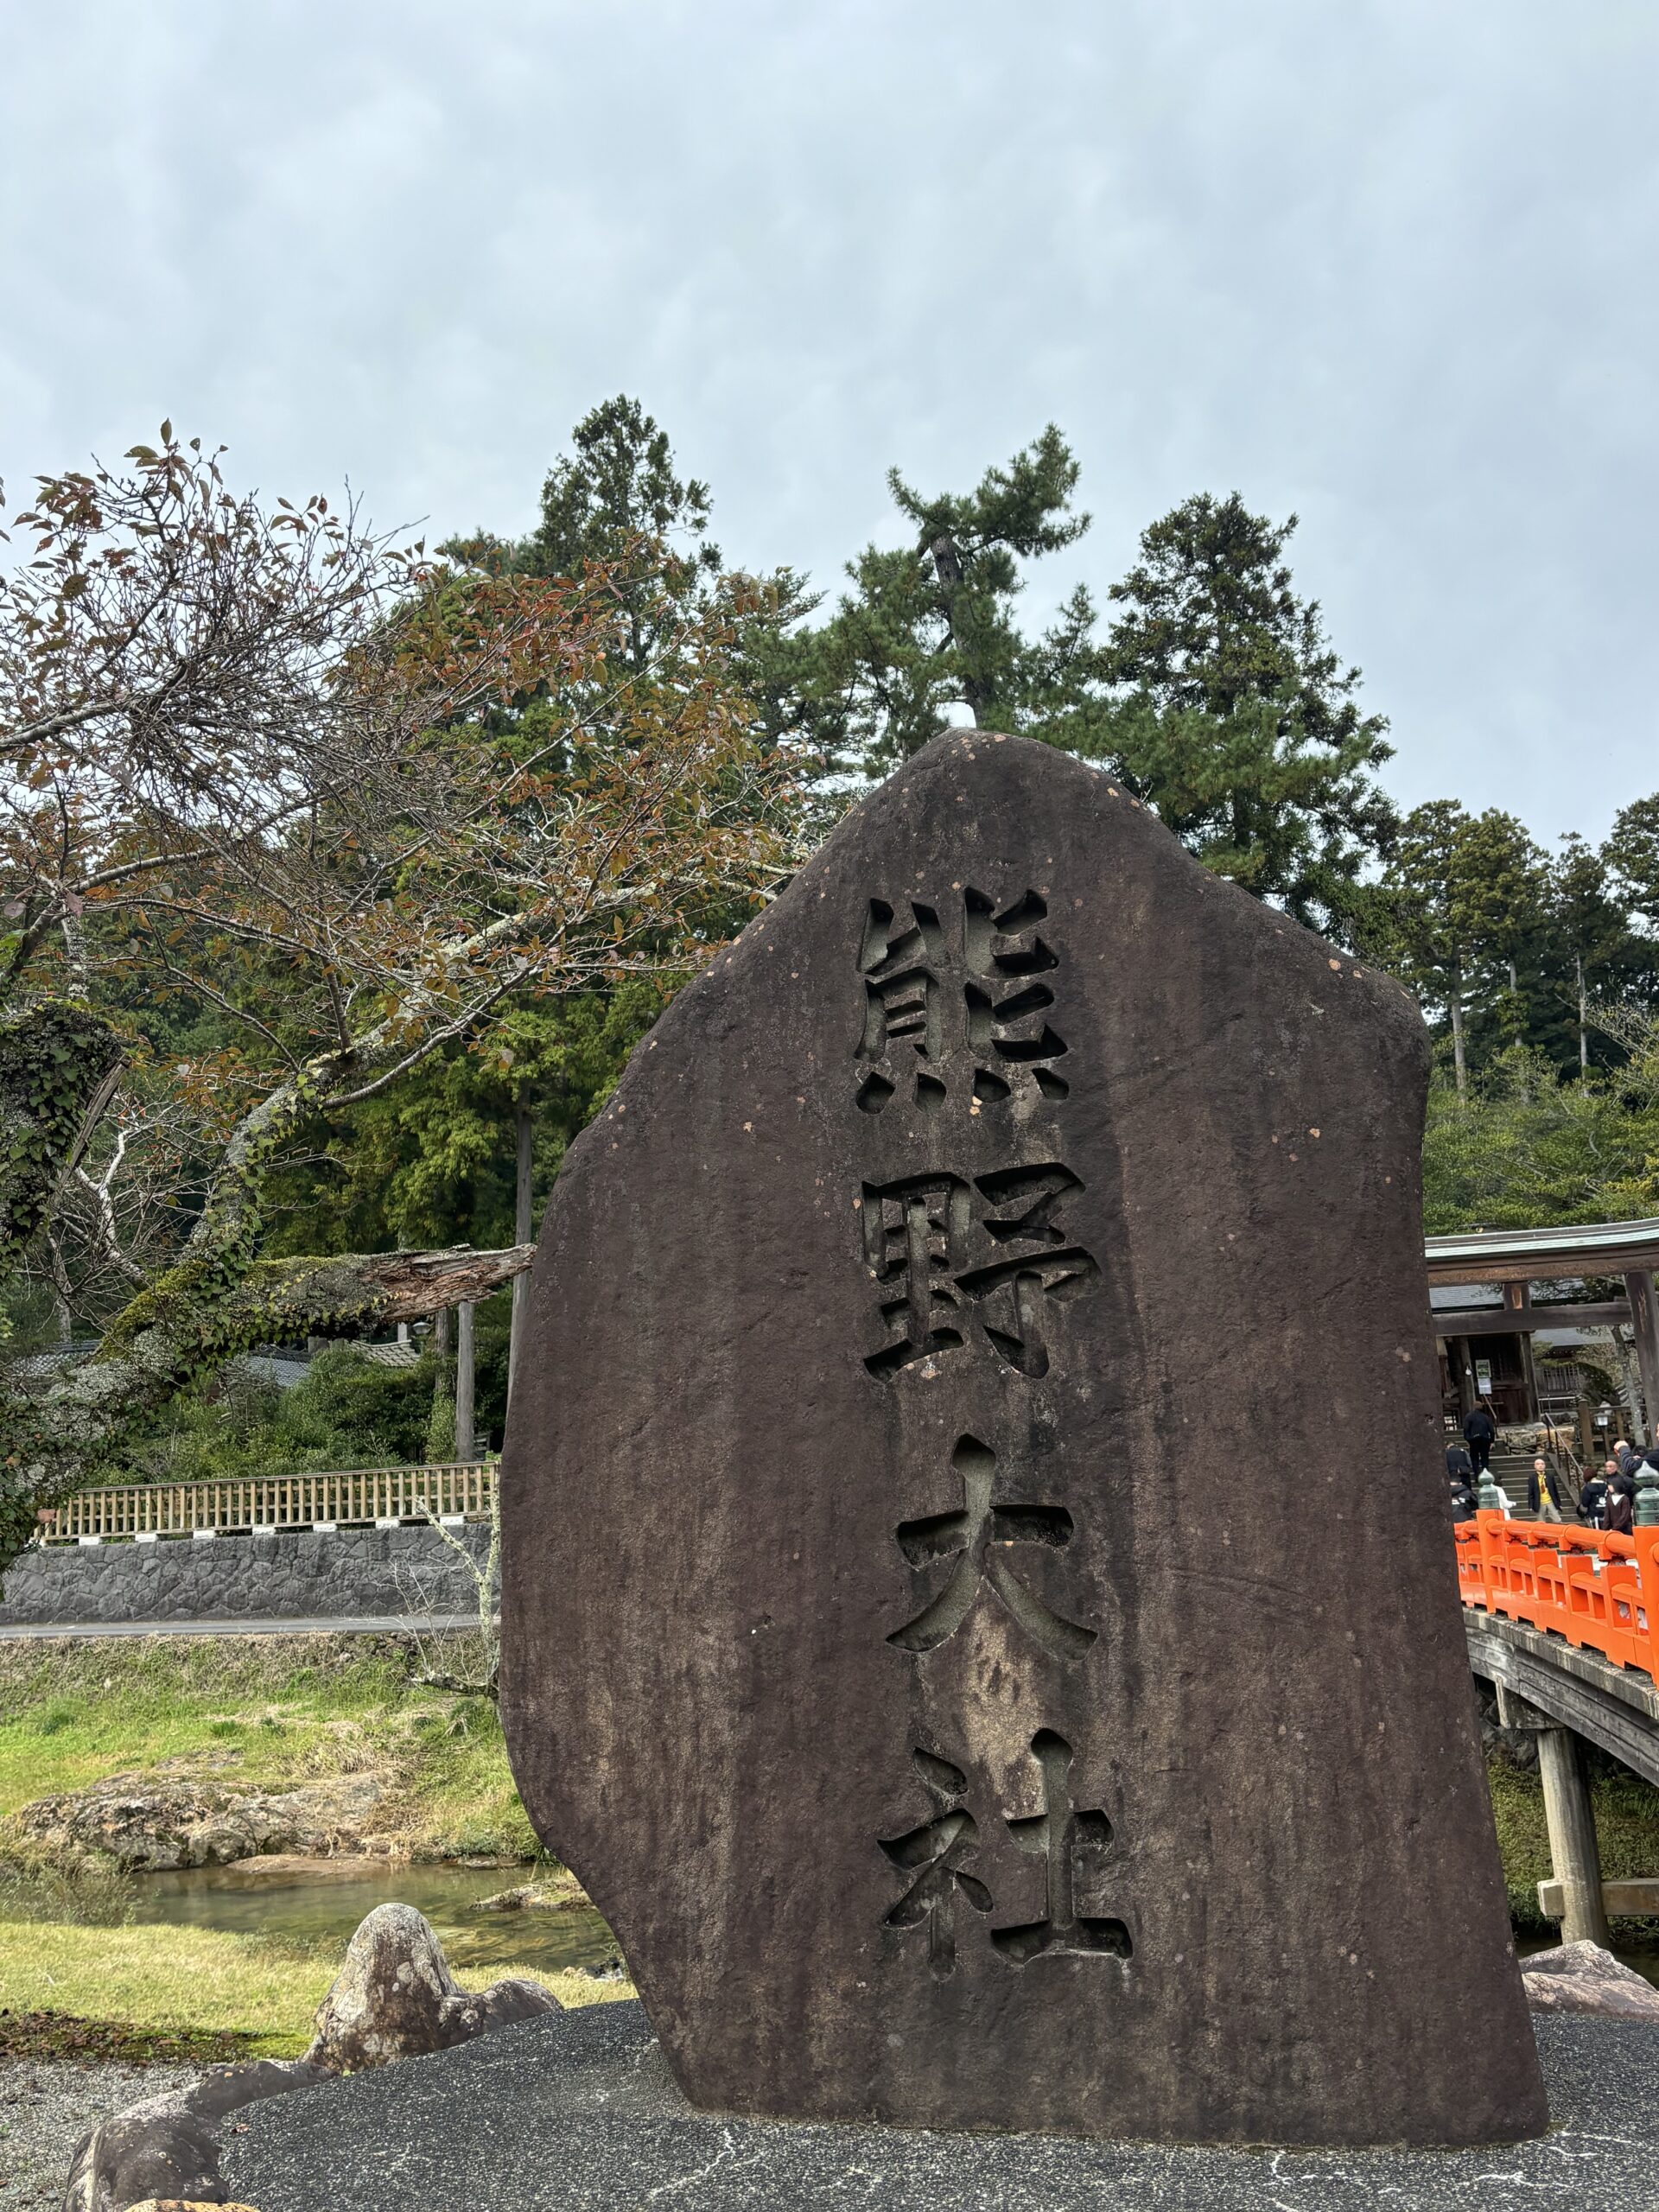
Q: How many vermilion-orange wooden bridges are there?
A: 1